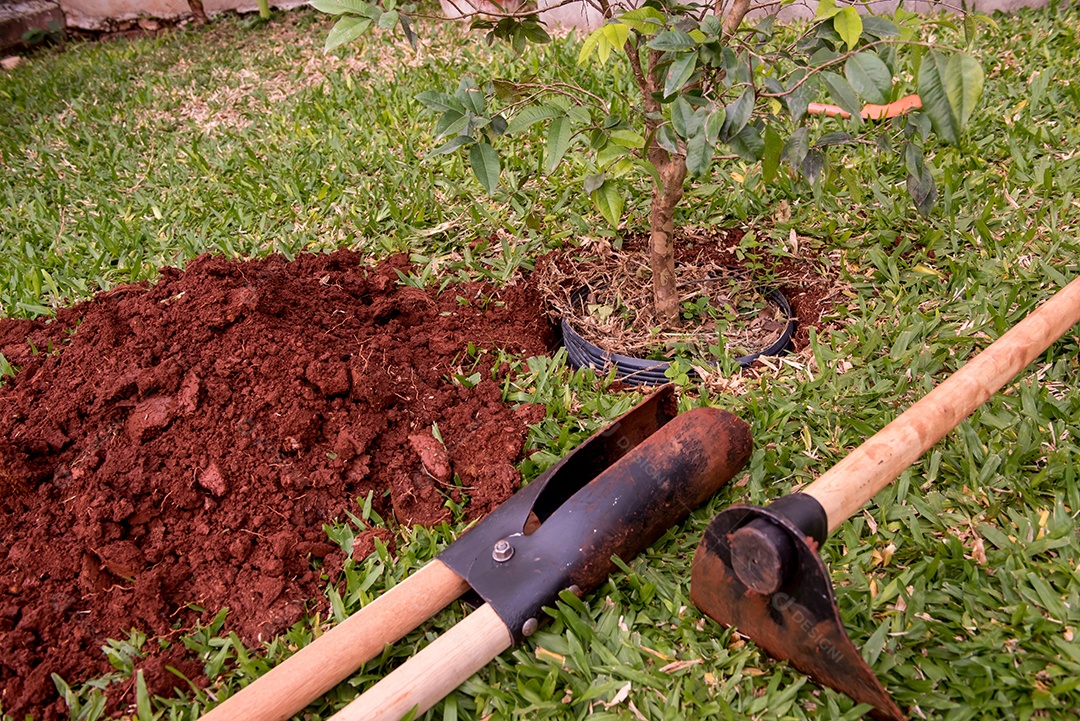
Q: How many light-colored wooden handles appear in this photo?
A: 3